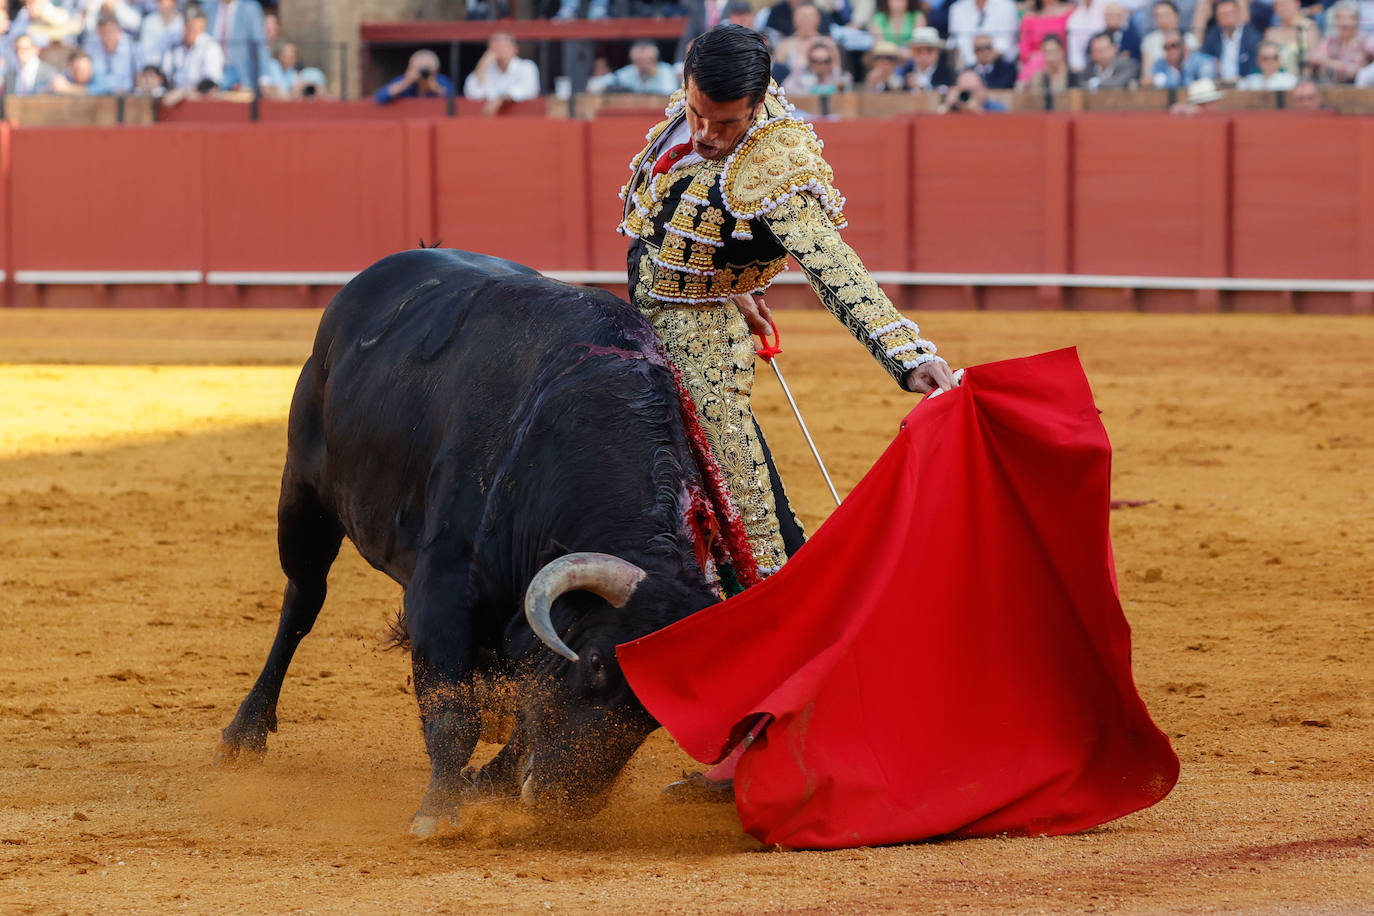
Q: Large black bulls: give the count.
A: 1